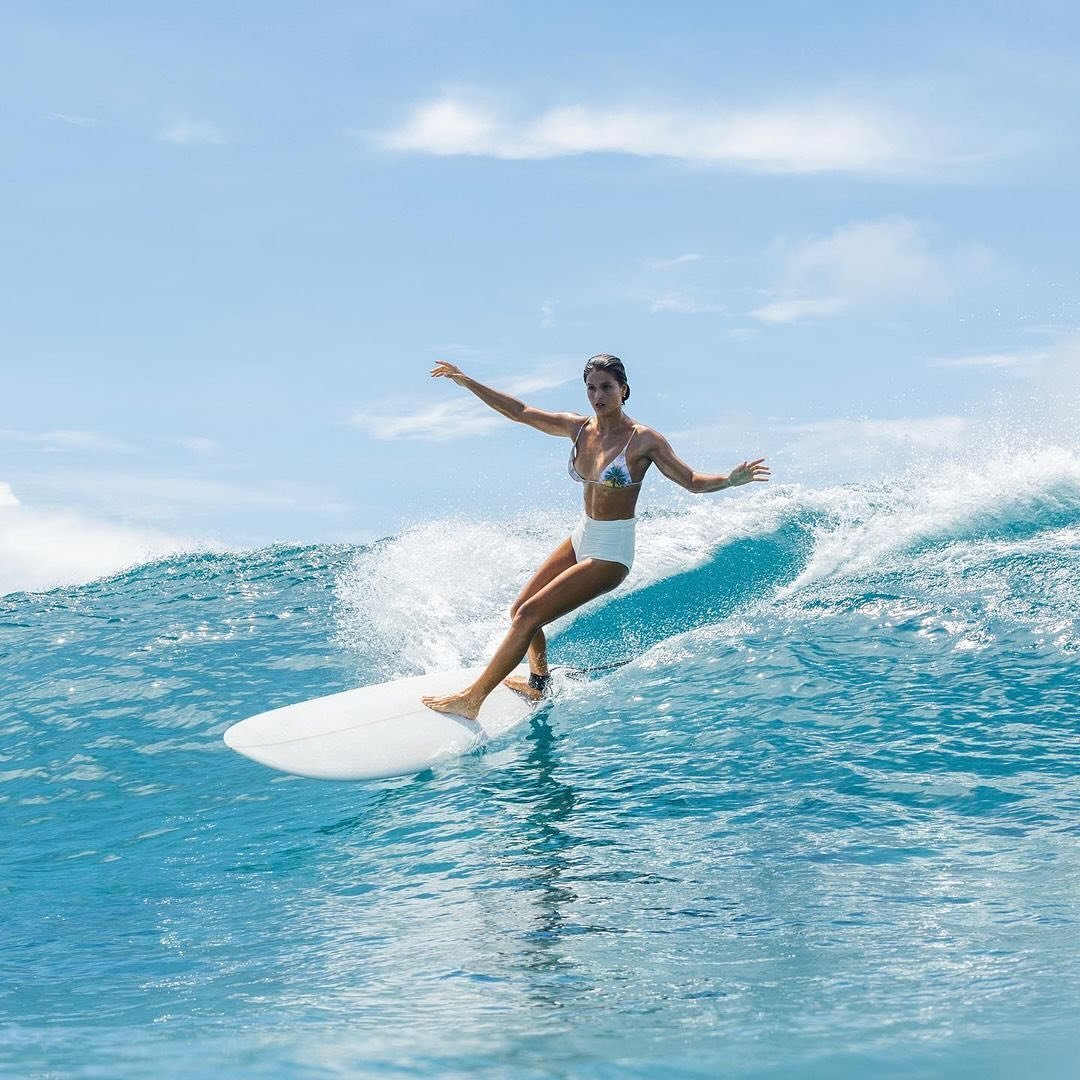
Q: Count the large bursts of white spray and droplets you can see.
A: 2